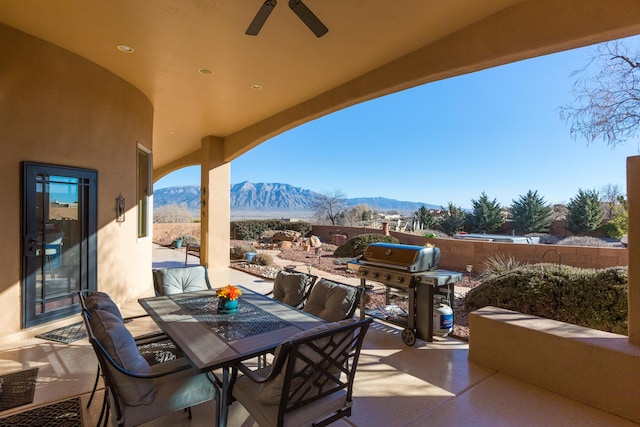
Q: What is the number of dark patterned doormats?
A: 3